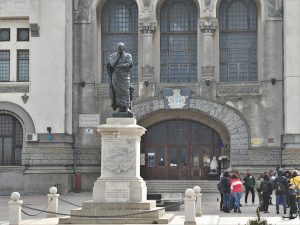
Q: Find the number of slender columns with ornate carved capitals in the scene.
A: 2